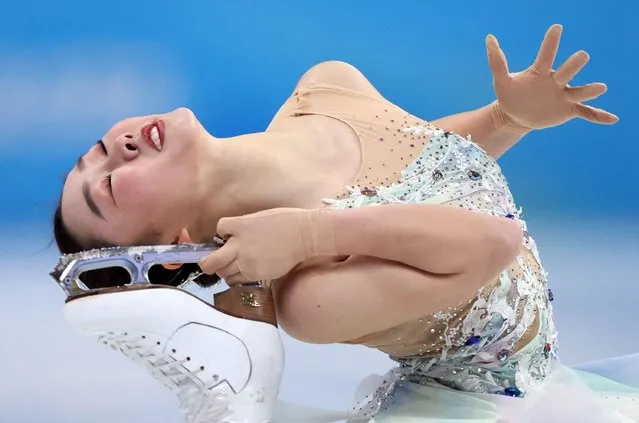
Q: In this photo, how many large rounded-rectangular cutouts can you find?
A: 2